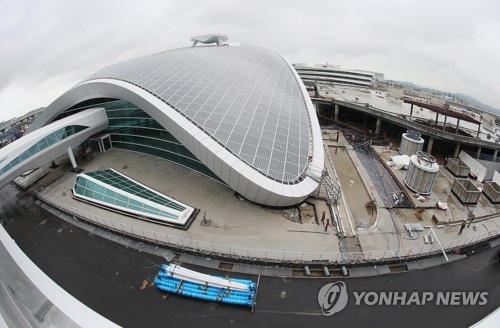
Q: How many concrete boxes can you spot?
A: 3